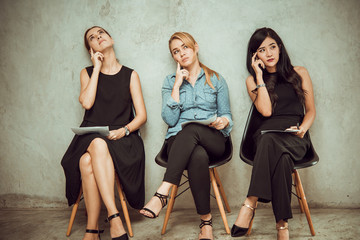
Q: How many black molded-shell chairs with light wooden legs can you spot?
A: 3